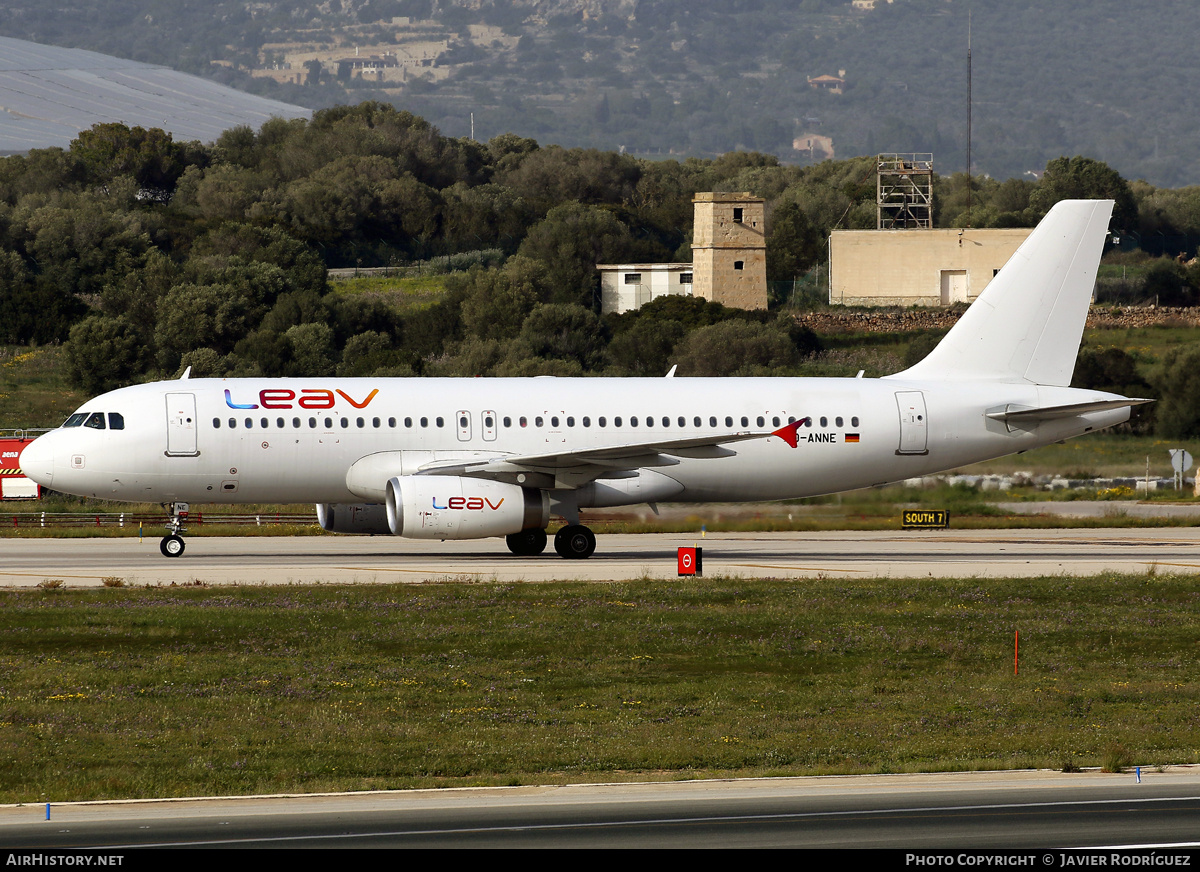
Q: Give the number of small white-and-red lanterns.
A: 0